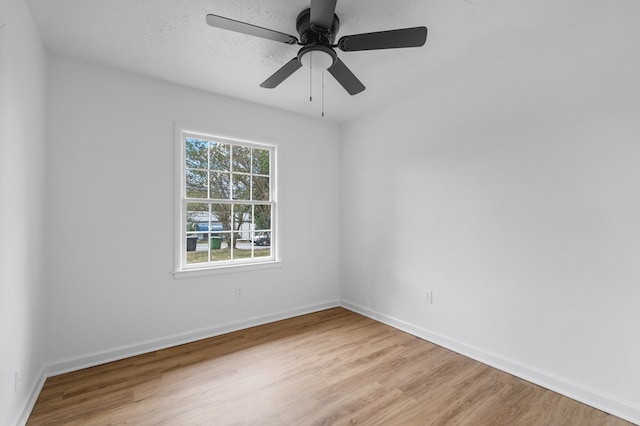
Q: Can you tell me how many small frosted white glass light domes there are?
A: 1